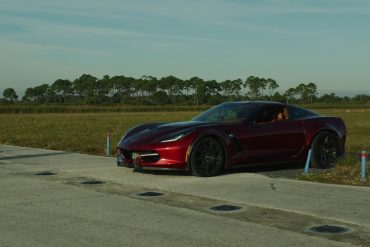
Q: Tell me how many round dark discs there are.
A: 5